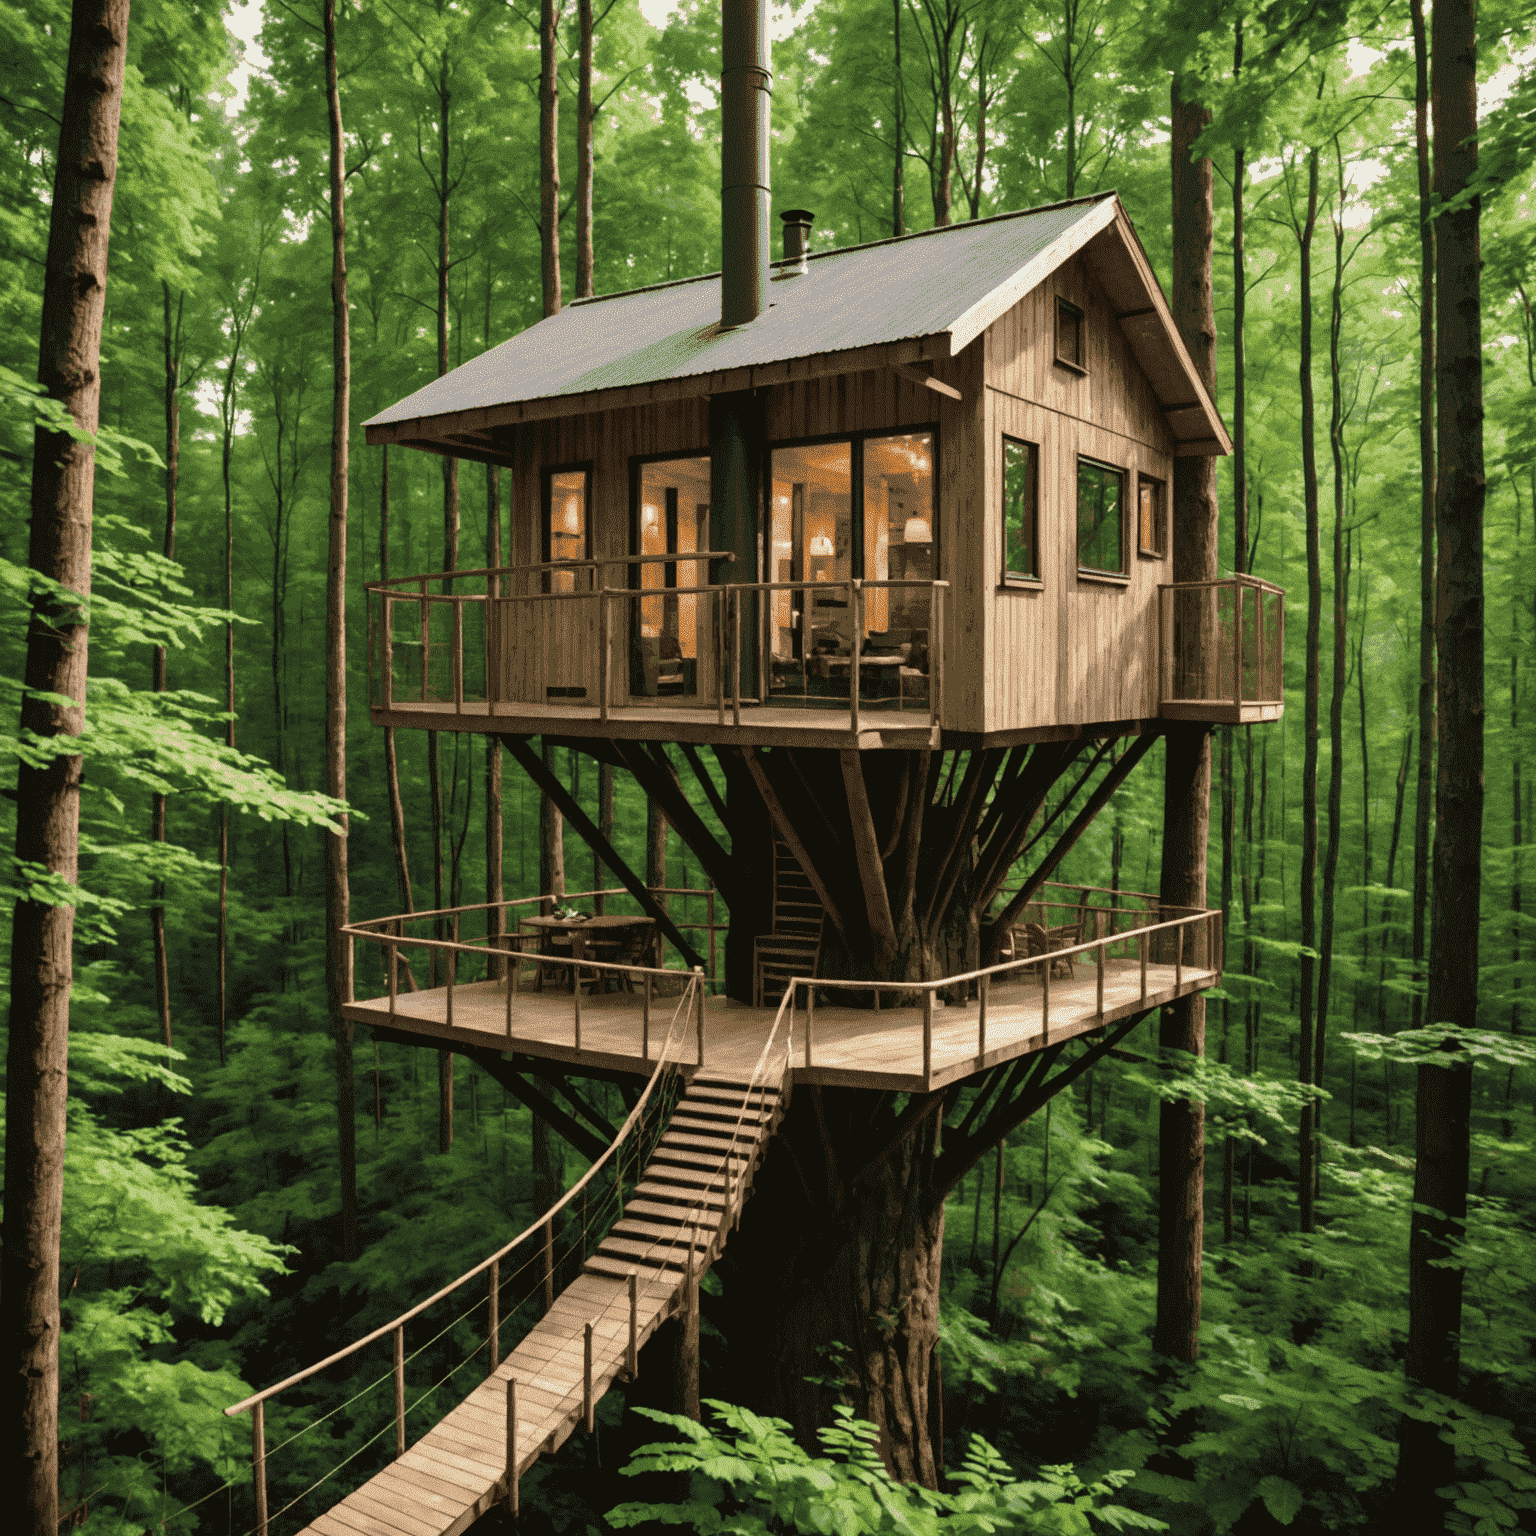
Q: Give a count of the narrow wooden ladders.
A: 1